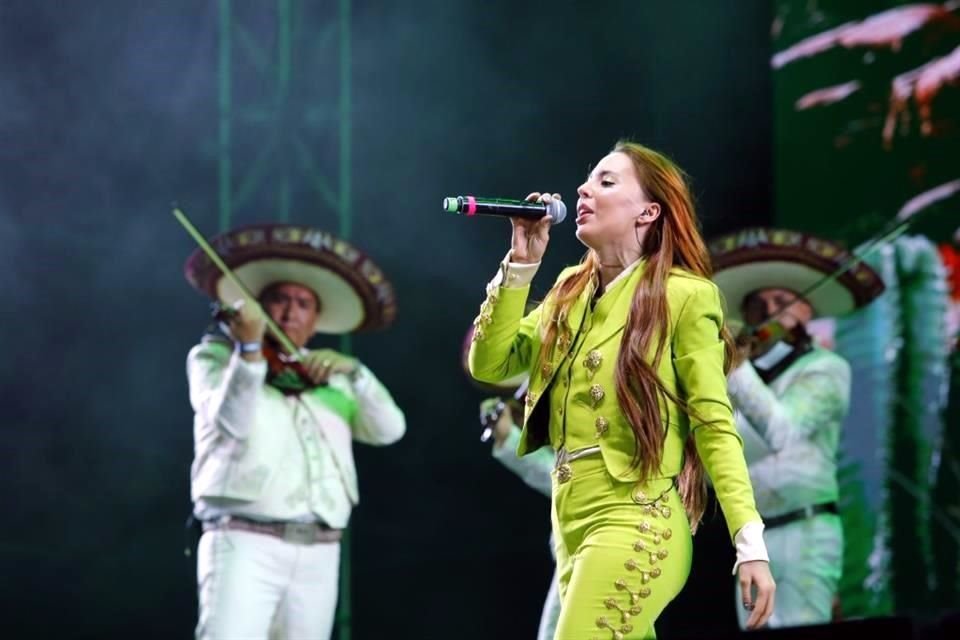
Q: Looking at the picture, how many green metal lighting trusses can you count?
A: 1